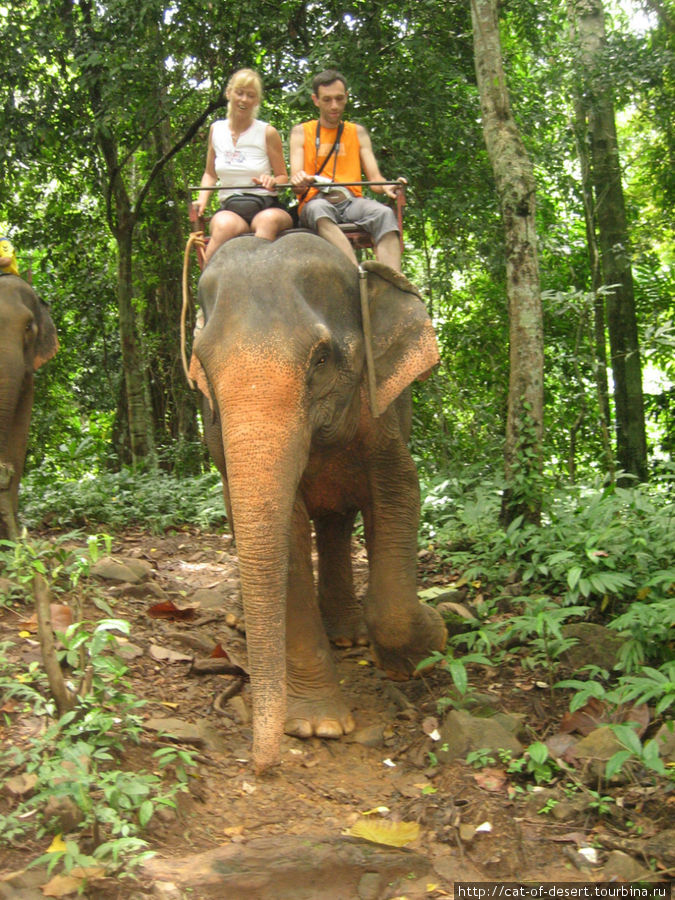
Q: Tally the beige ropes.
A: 1